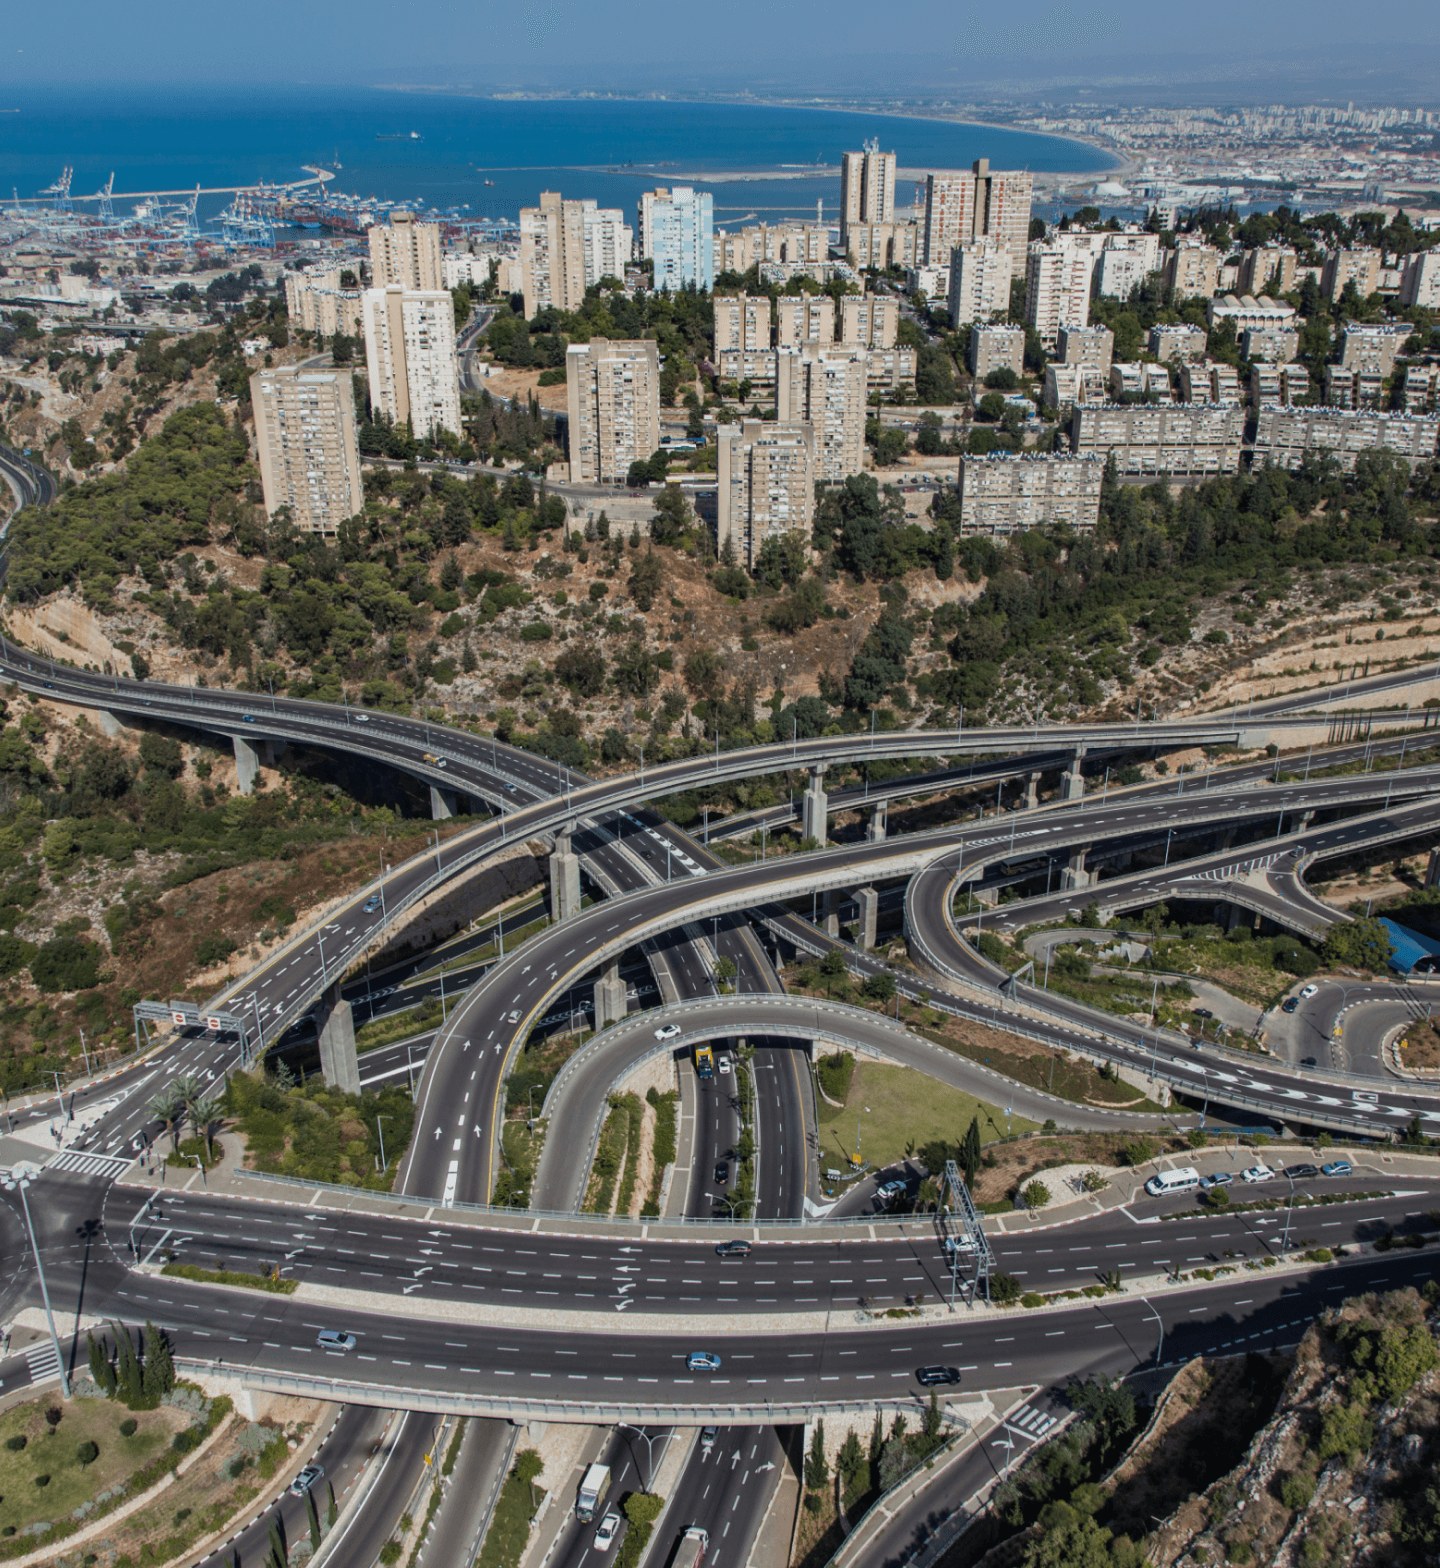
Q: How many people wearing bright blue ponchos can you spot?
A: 0